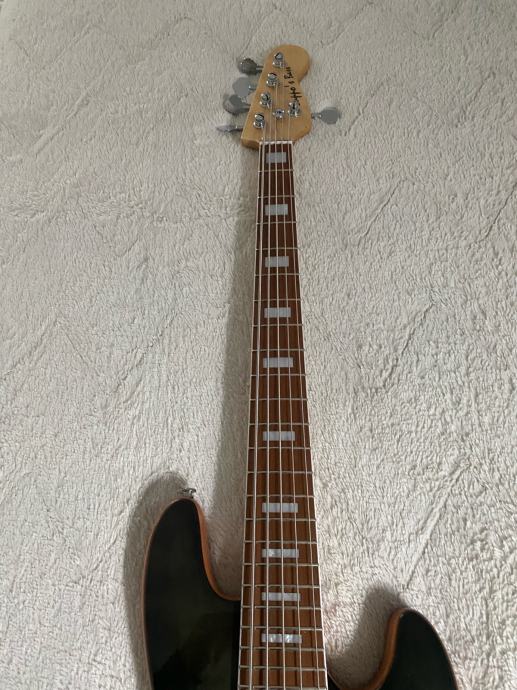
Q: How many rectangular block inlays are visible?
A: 10